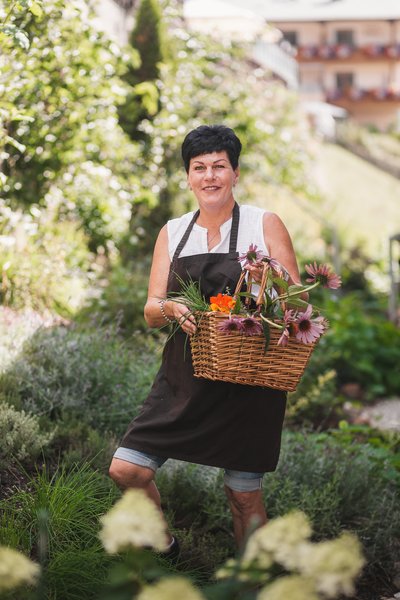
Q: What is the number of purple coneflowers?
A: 7